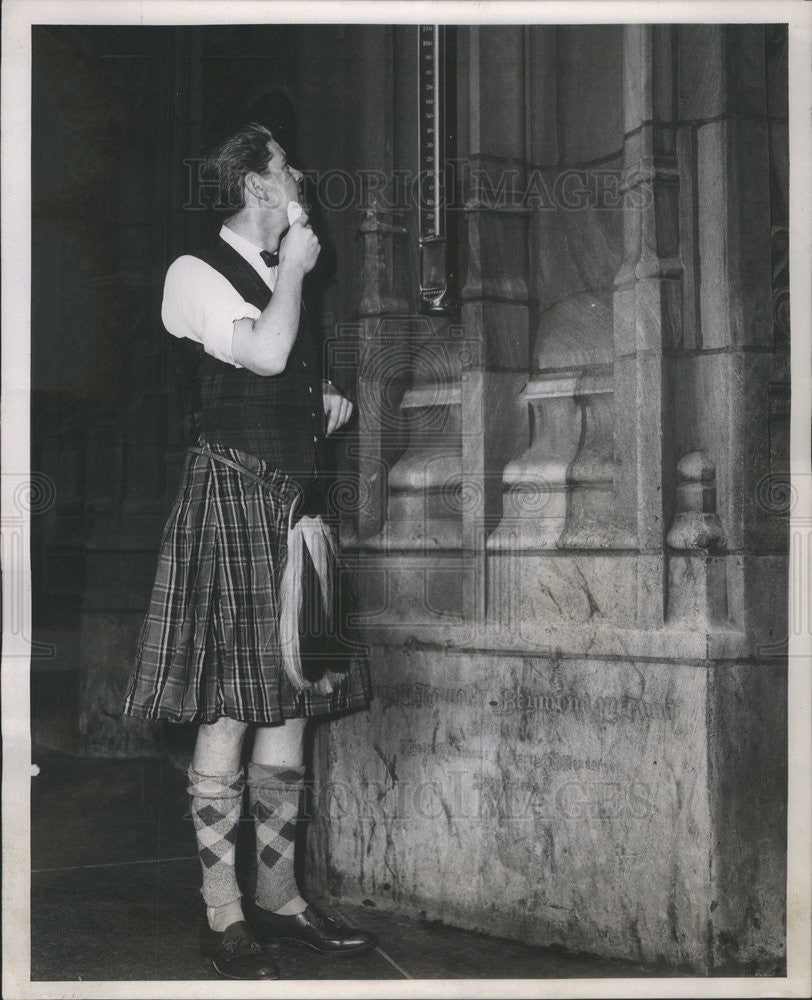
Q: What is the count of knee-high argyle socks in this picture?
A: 2